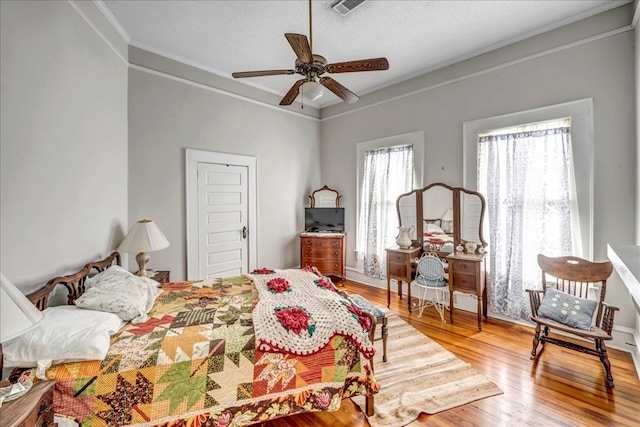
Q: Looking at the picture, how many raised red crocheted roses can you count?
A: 6